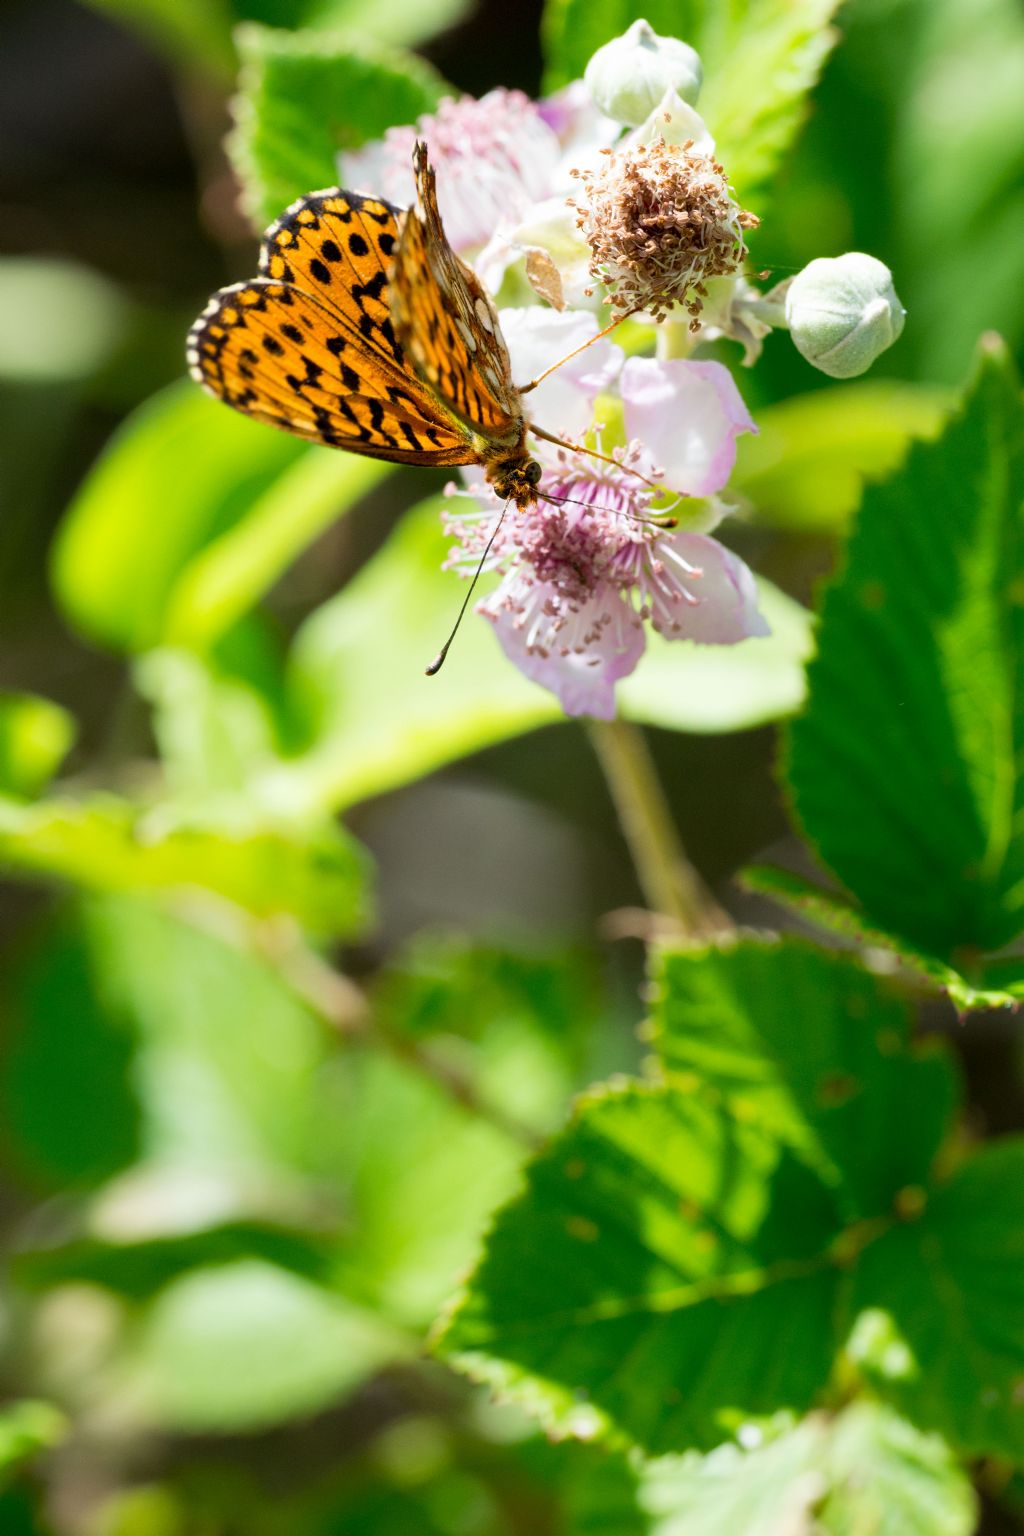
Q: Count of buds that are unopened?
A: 2